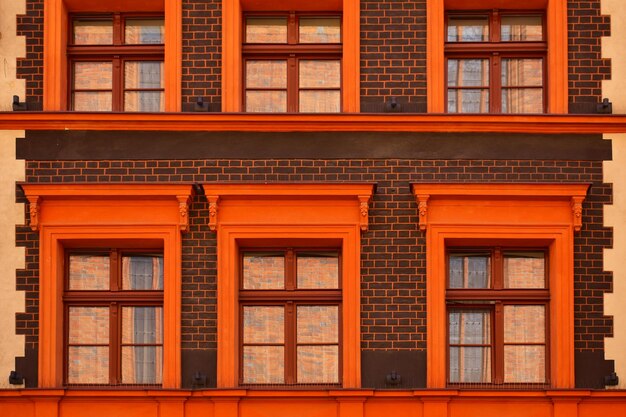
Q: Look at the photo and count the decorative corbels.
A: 6